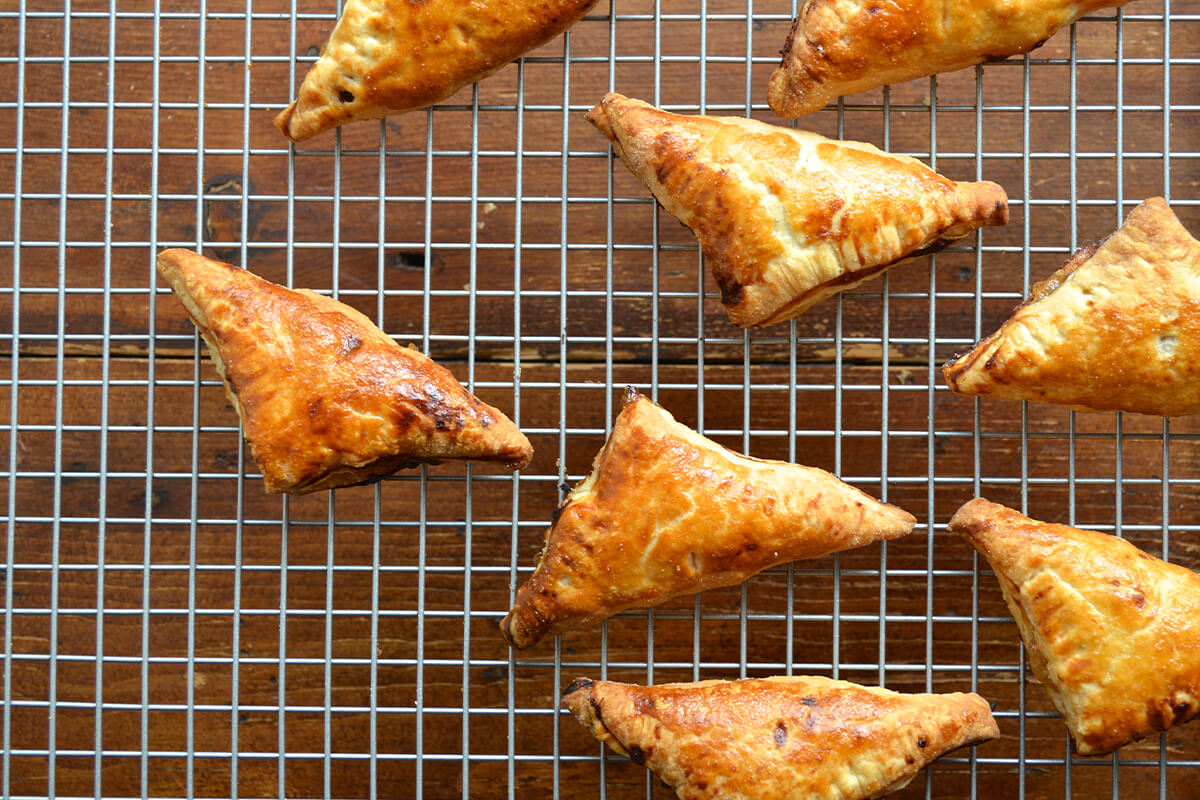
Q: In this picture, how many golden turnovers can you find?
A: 8